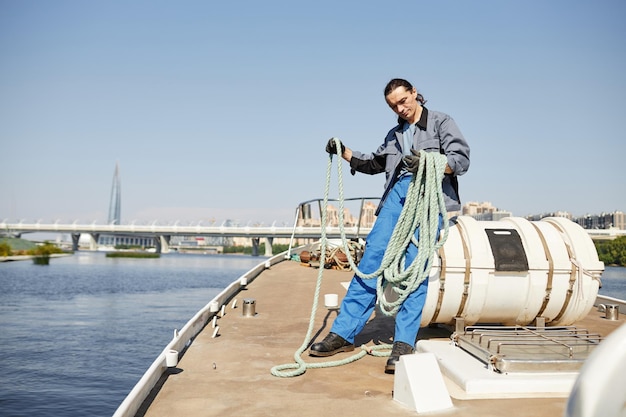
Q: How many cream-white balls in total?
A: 0